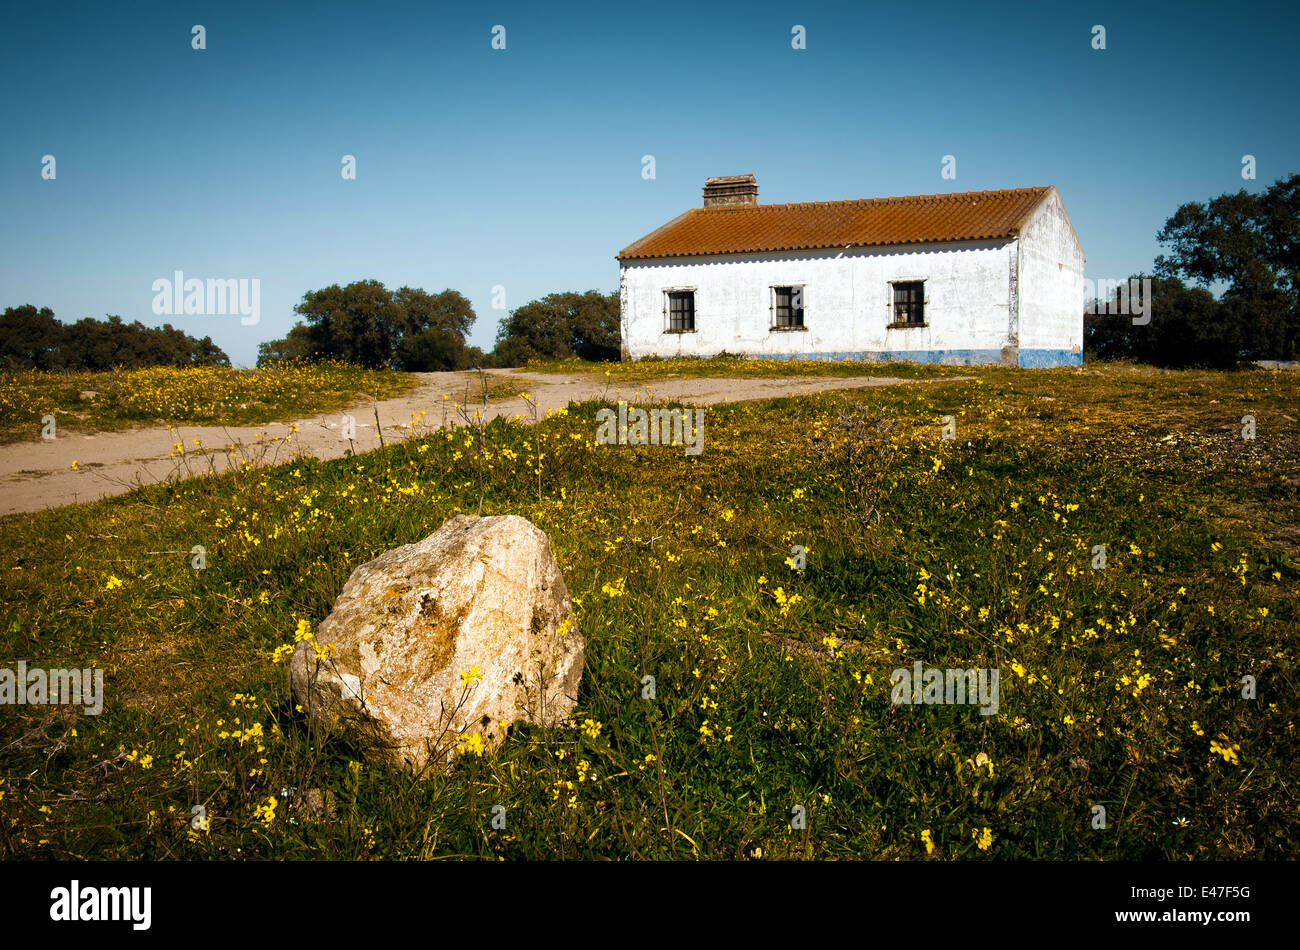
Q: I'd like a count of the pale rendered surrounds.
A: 3